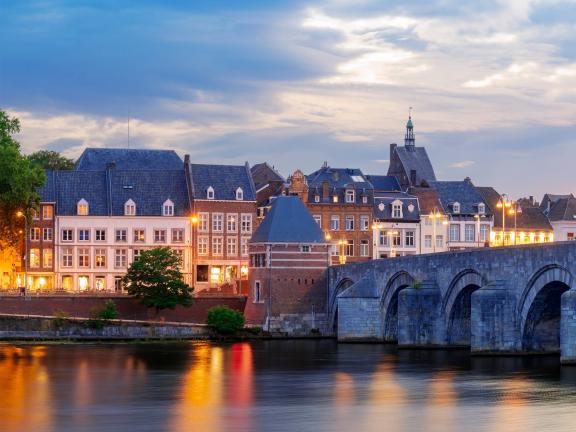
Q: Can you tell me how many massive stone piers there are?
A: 4